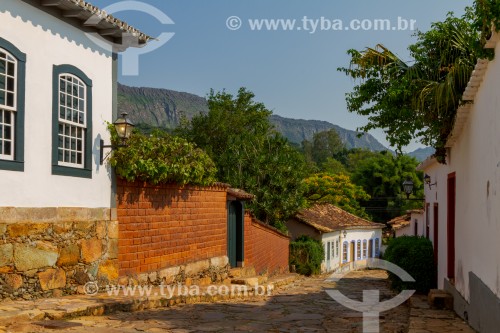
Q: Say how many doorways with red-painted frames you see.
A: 2